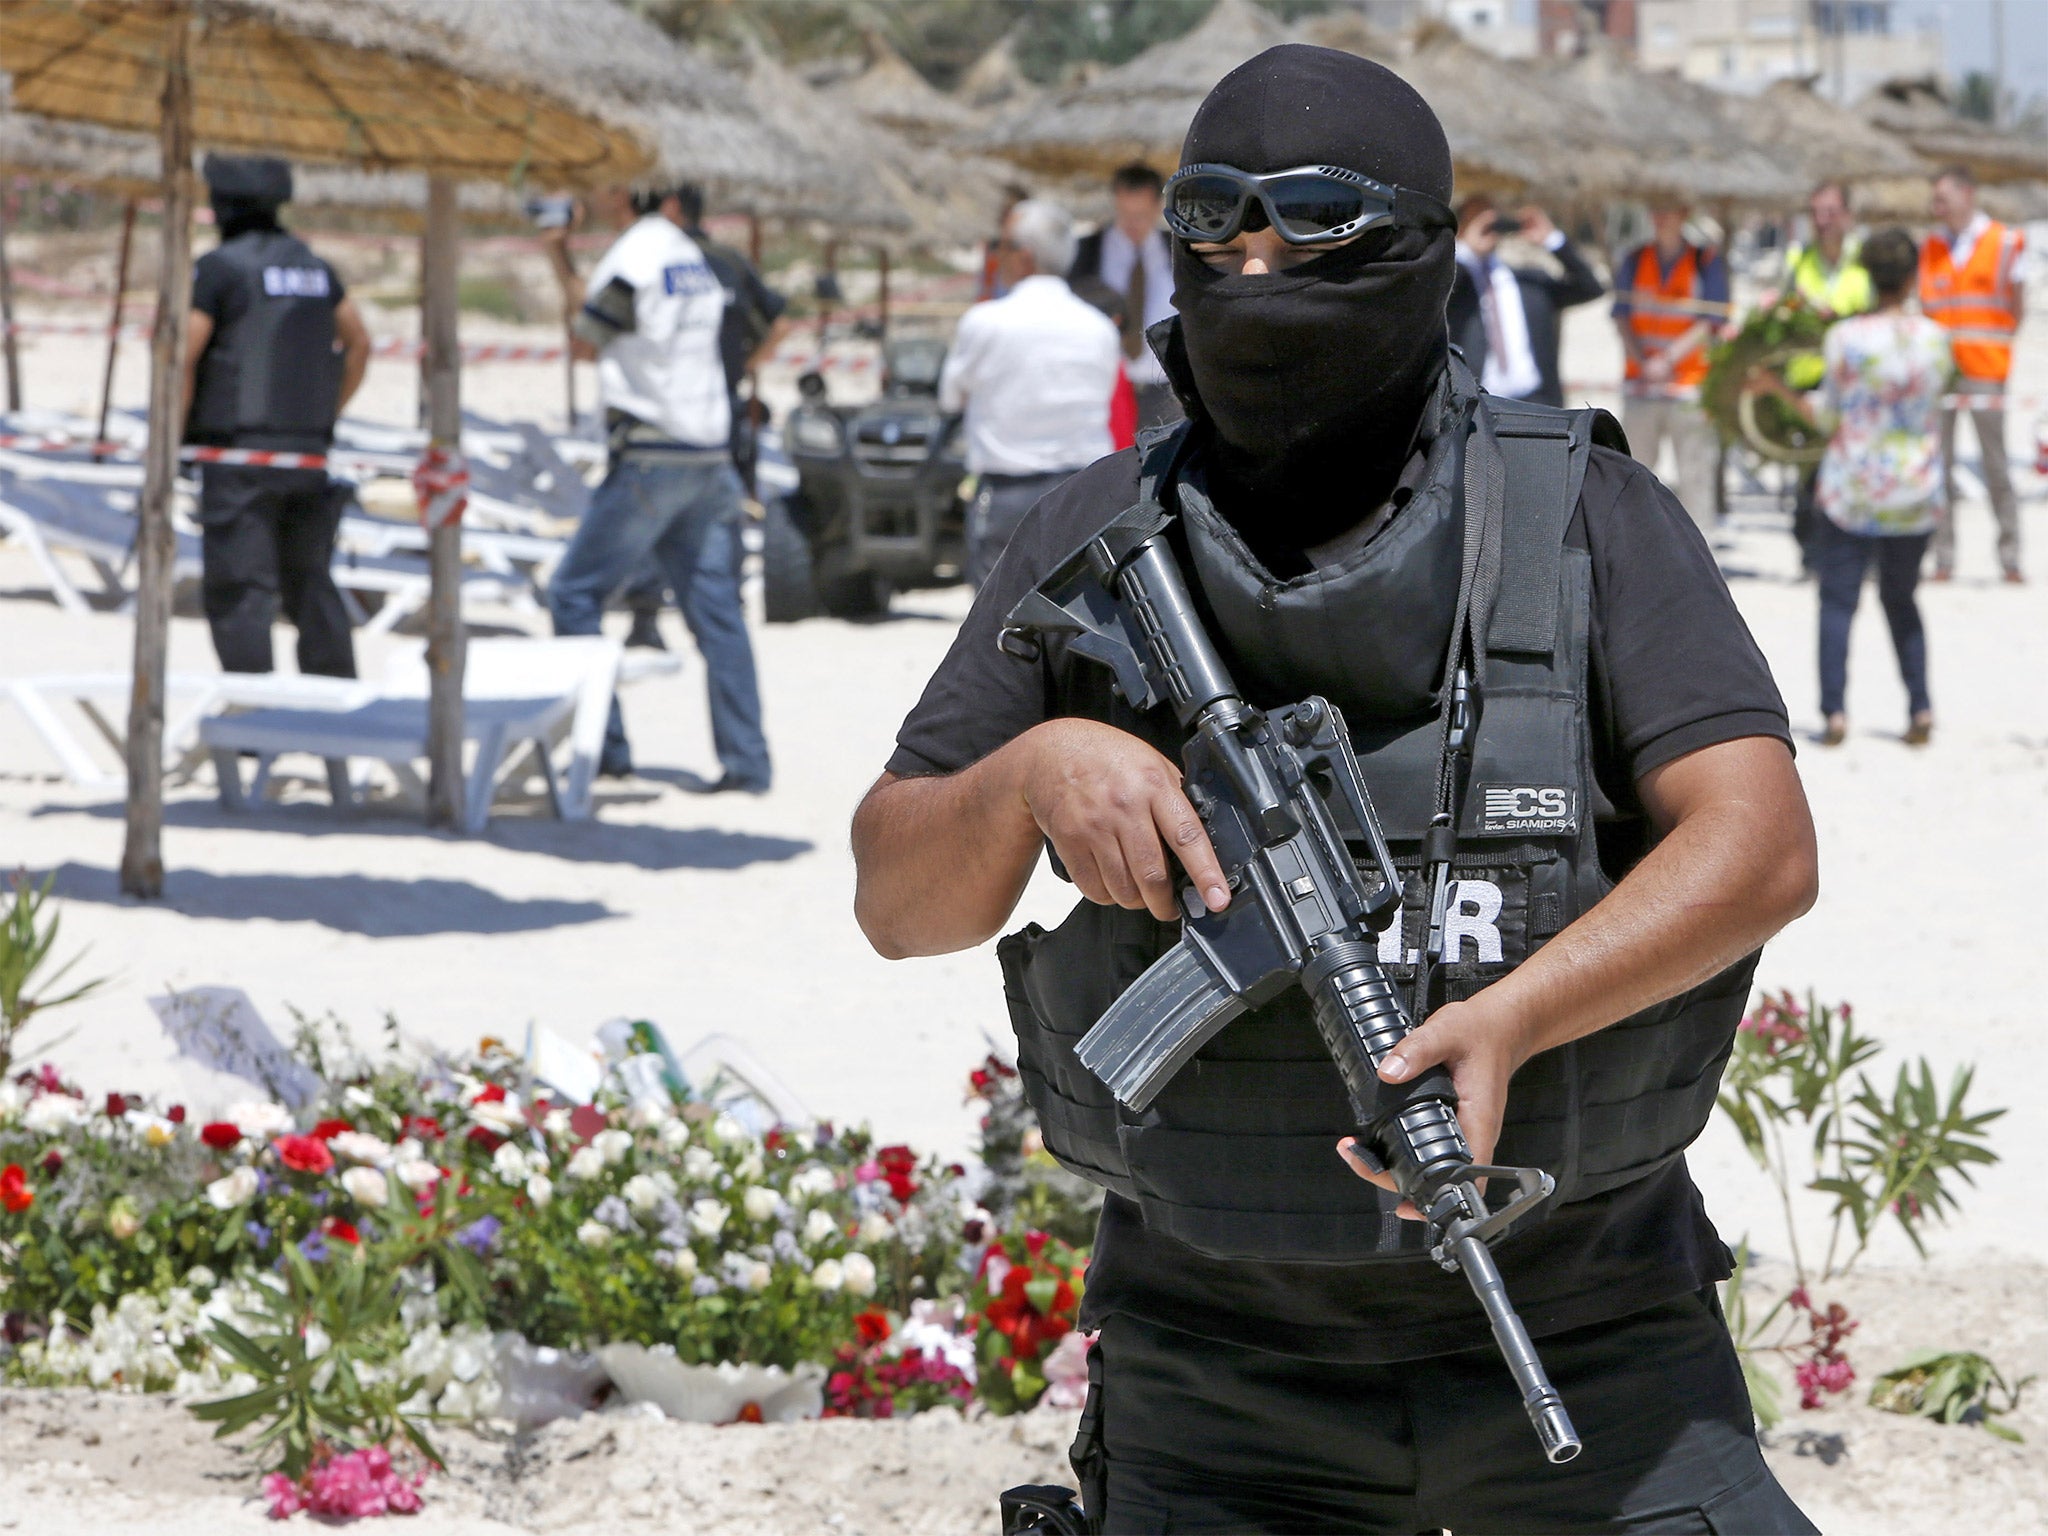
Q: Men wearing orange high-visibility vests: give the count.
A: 2